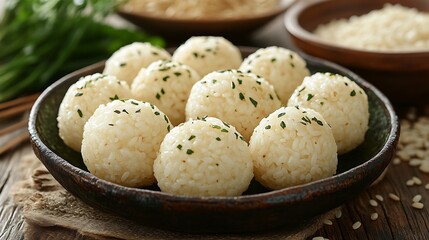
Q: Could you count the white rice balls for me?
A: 10